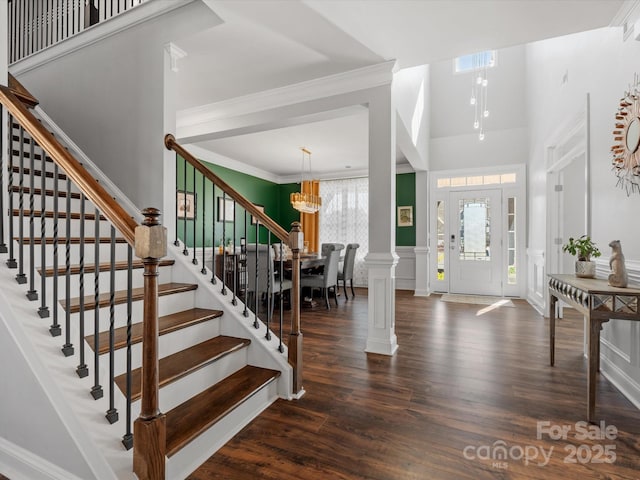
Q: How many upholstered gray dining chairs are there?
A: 4